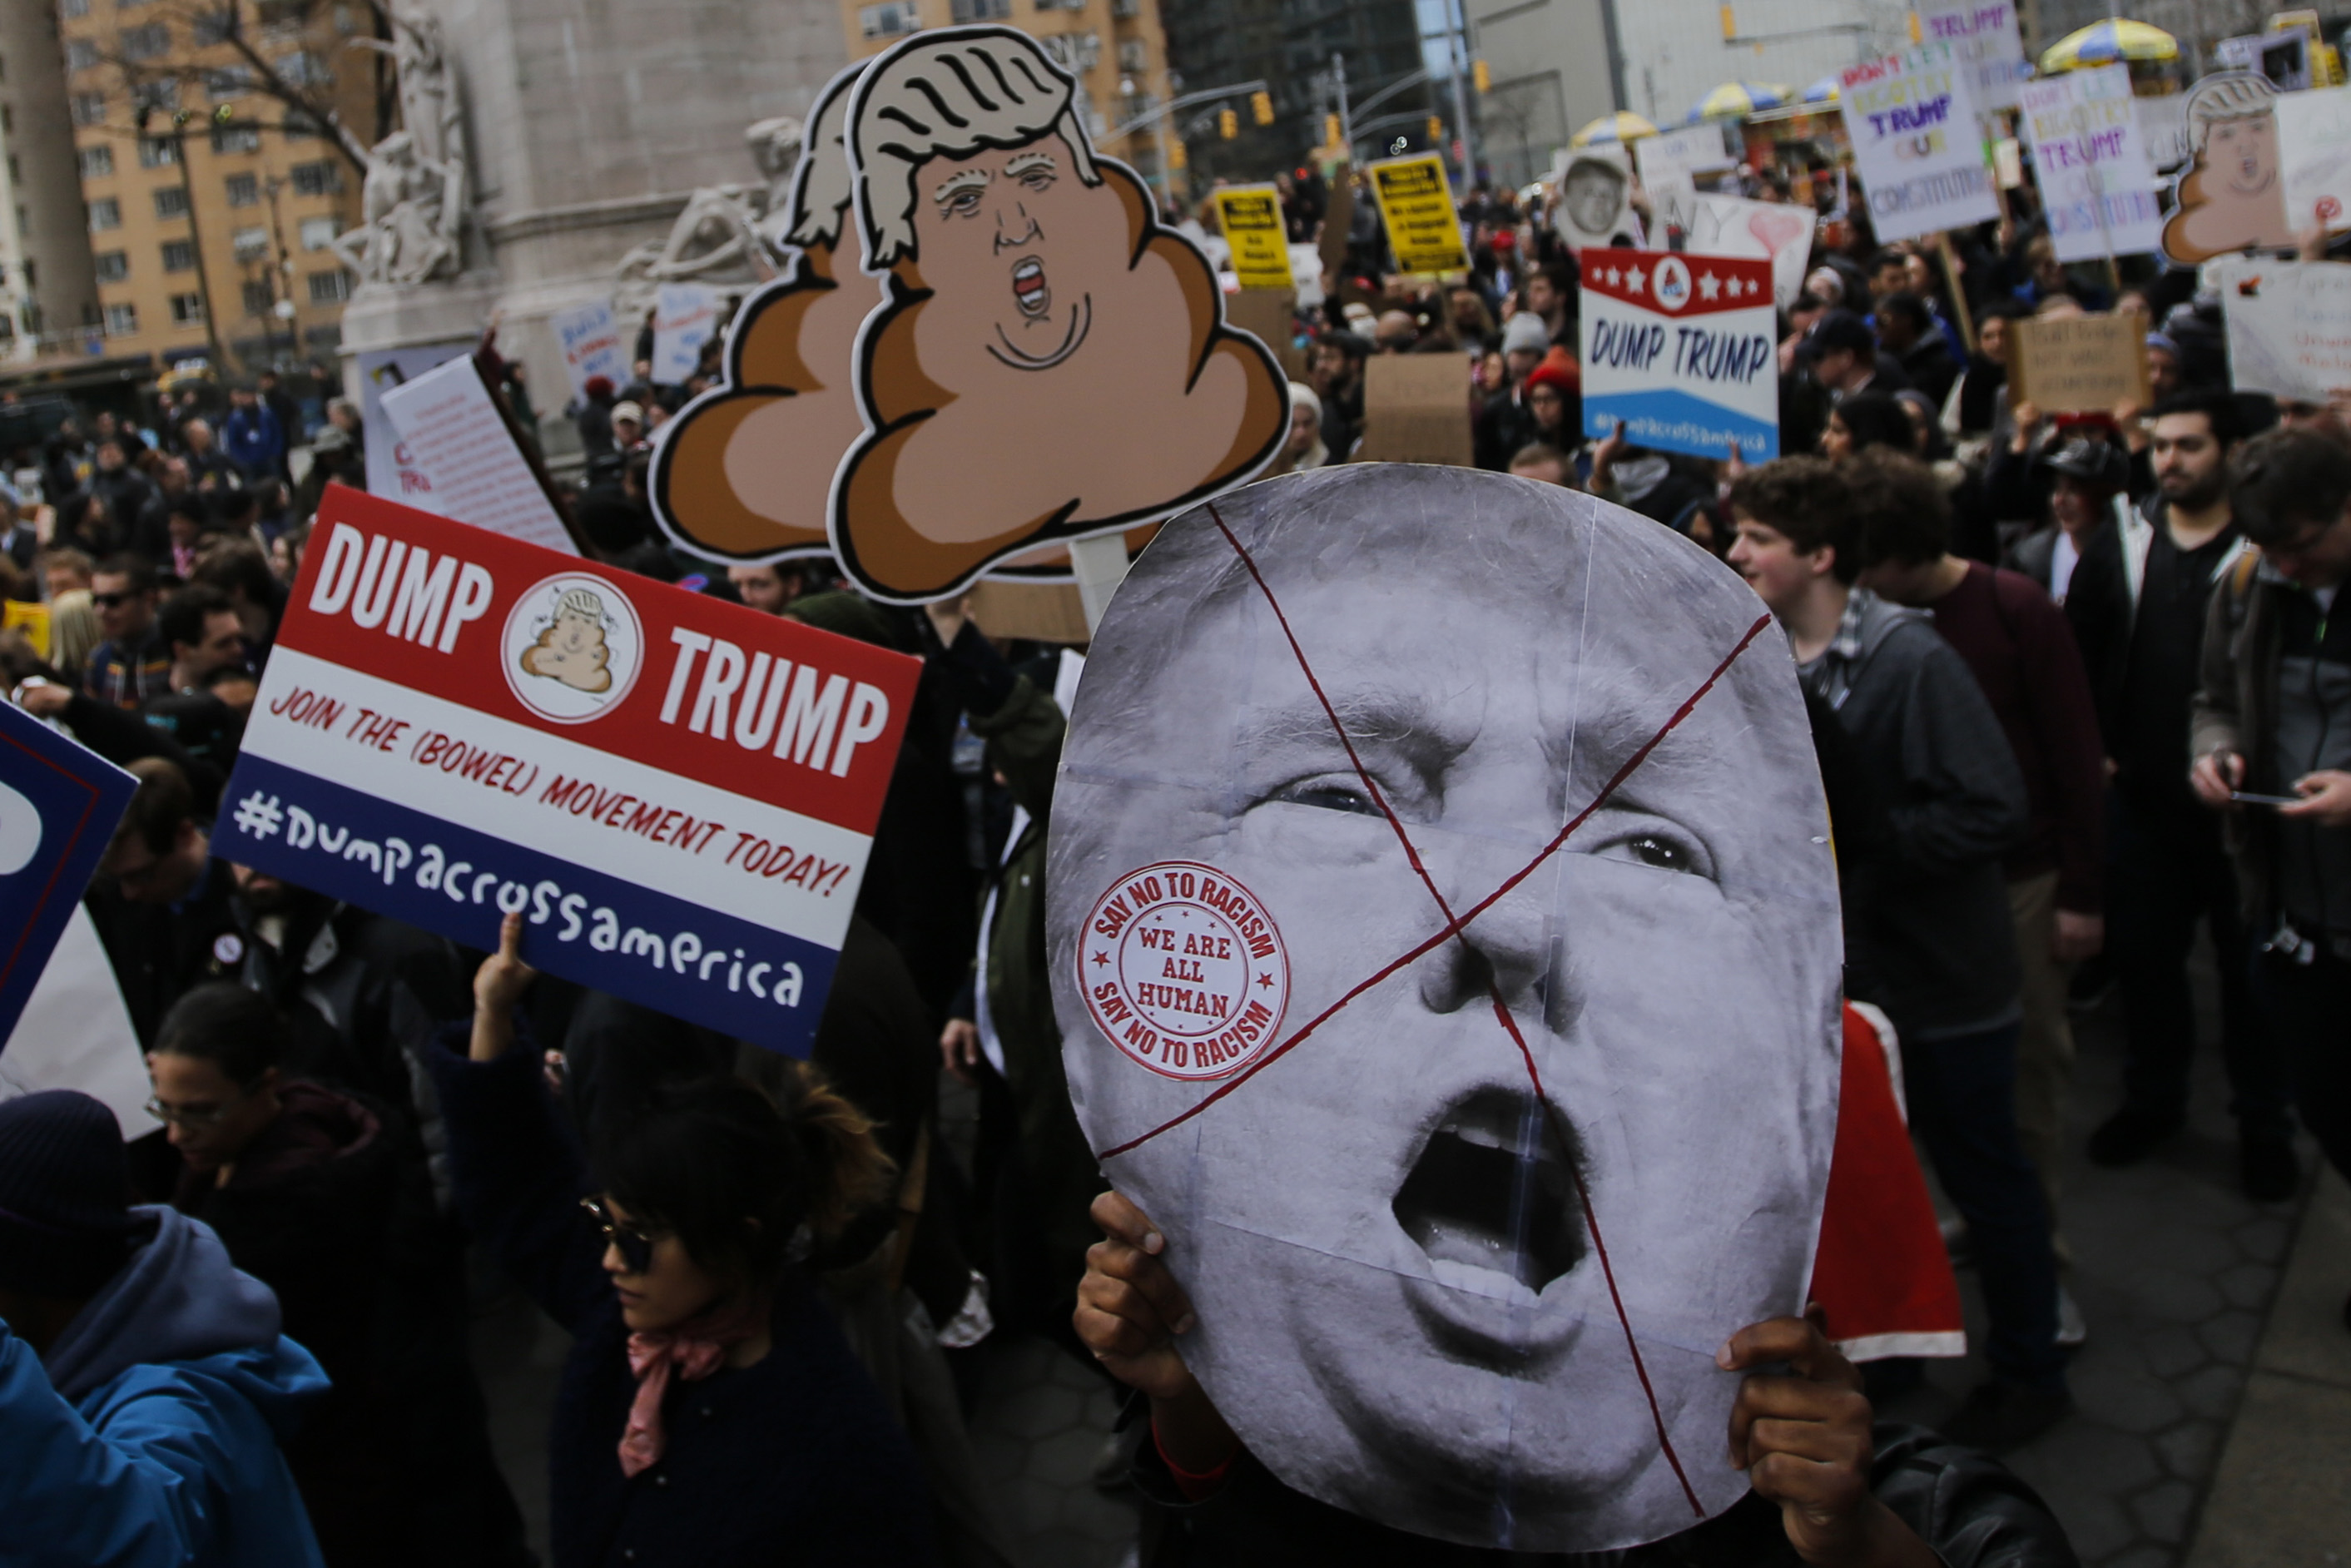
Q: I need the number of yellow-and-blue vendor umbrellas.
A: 4